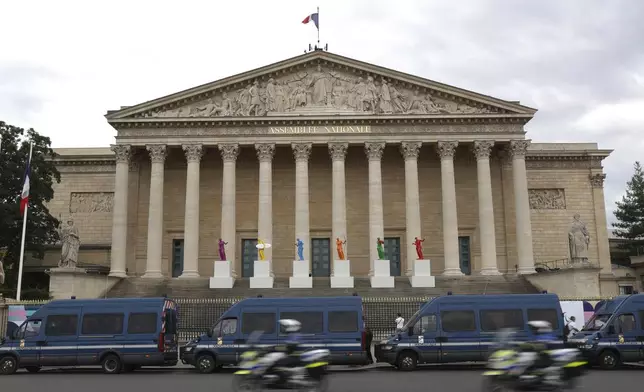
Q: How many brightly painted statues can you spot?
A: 6